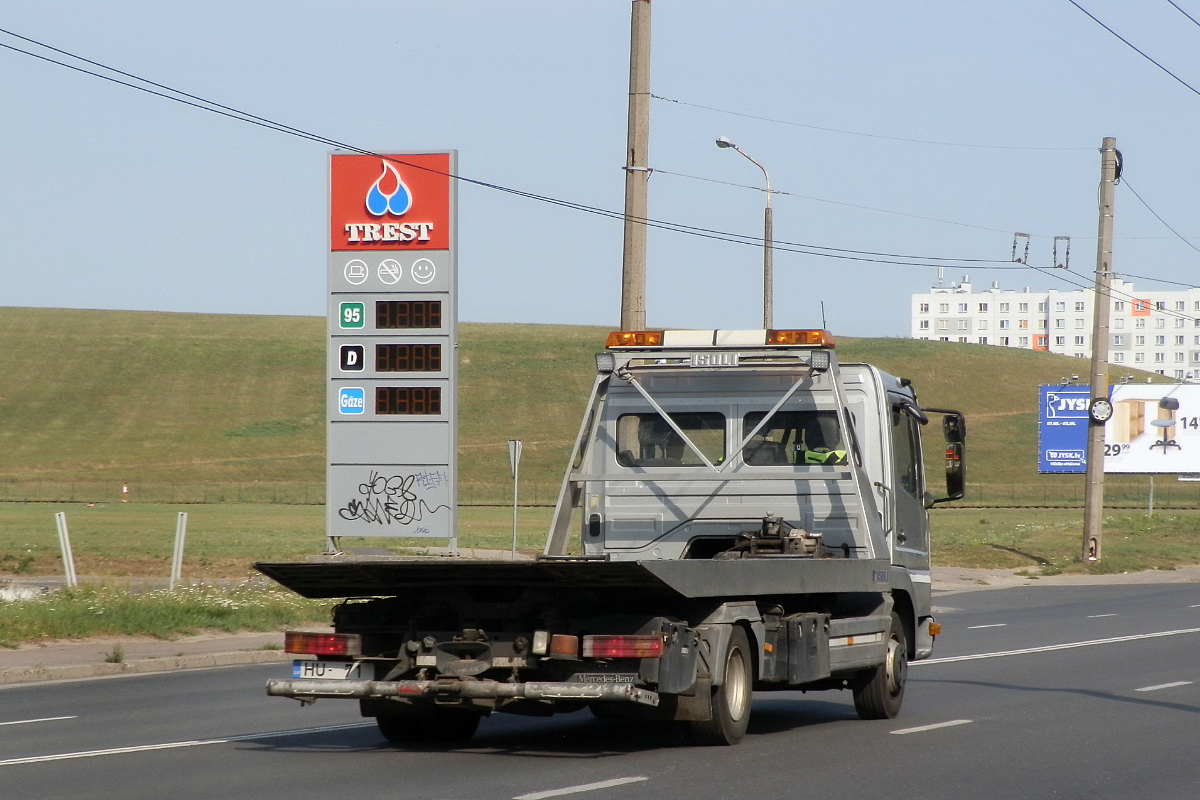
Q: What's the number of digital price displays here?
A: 3